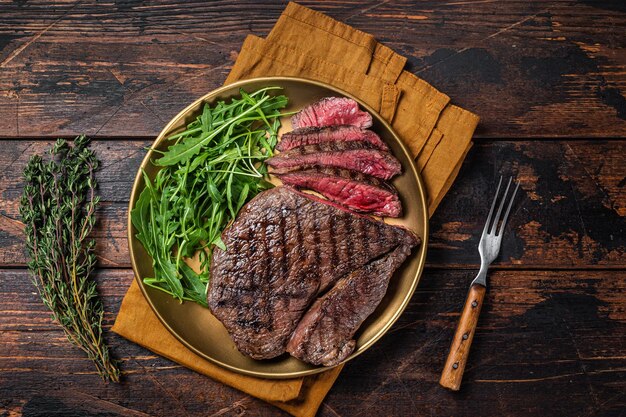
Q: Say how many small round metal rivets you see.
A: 3